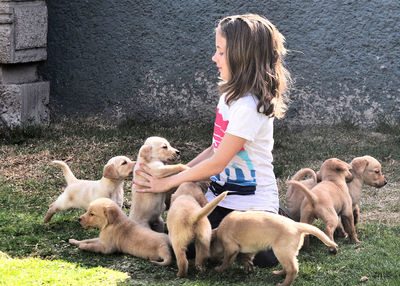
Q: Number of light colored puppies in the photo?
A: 8